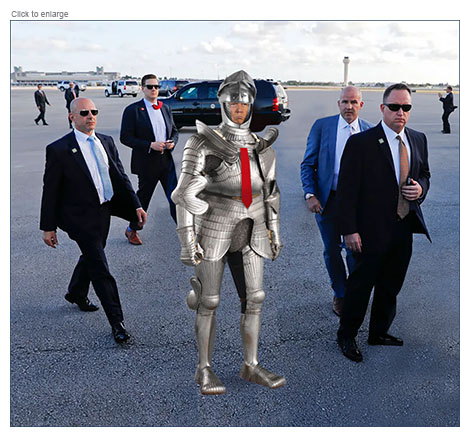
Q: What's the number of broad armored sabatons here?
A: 2